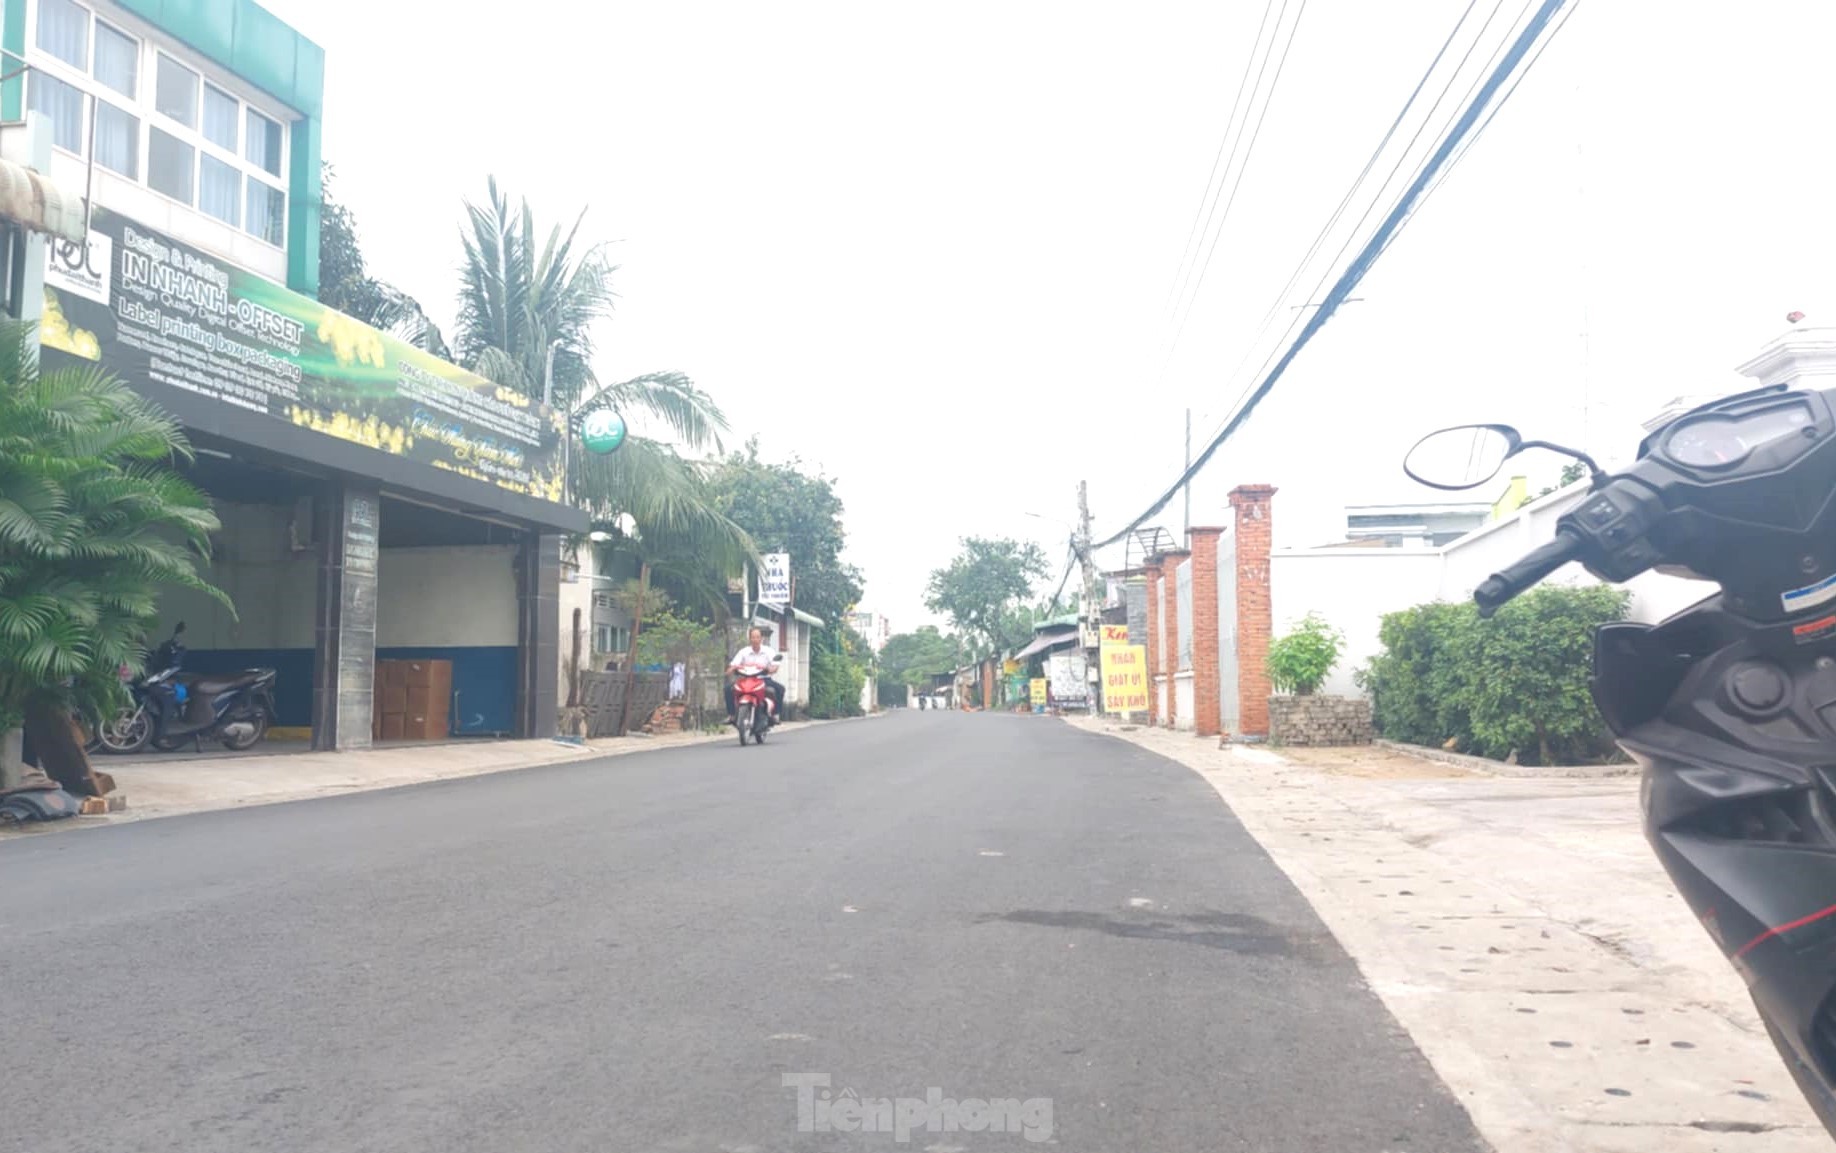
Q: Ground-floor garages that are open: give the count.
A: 2